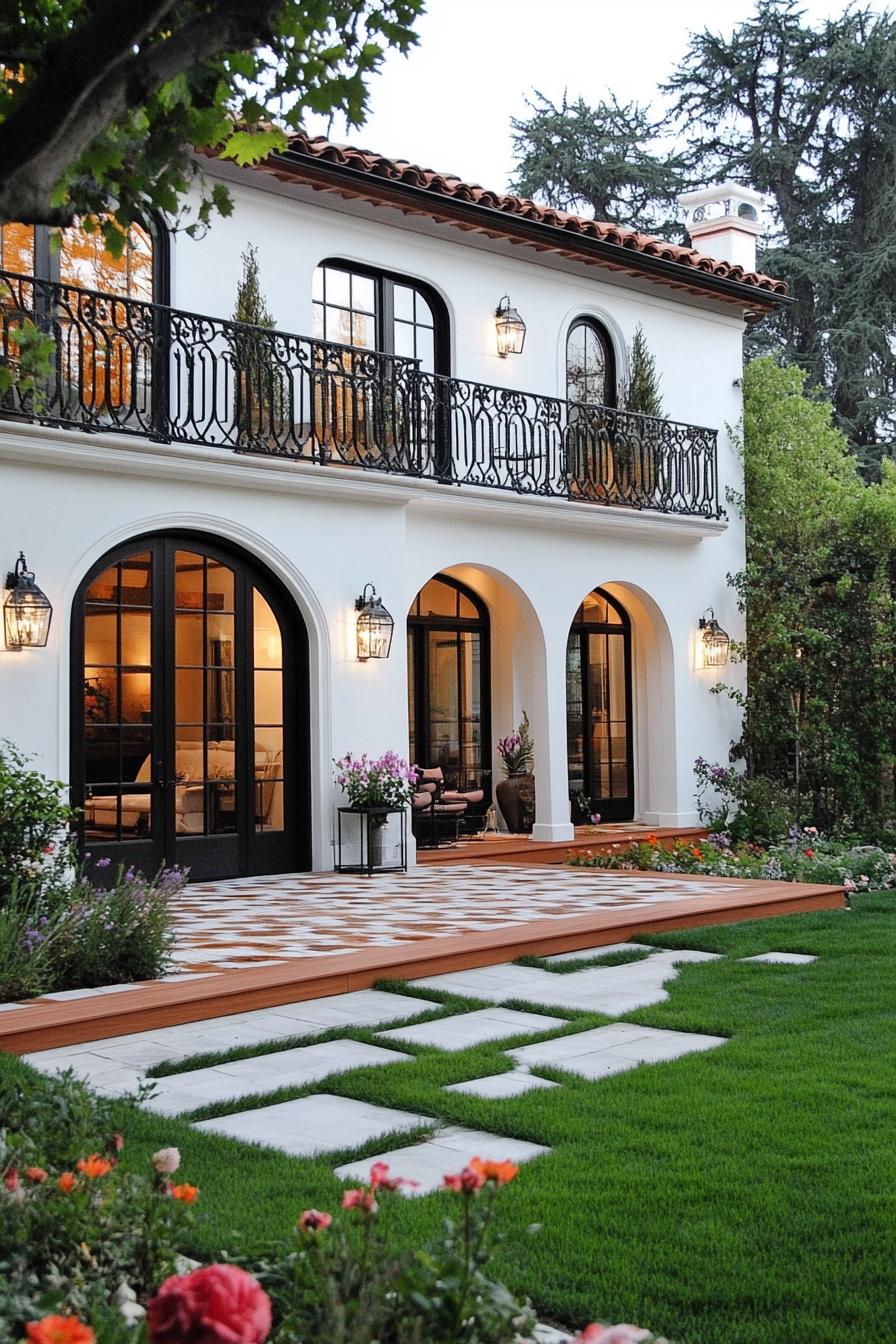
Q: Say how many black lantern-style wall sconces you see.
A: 4